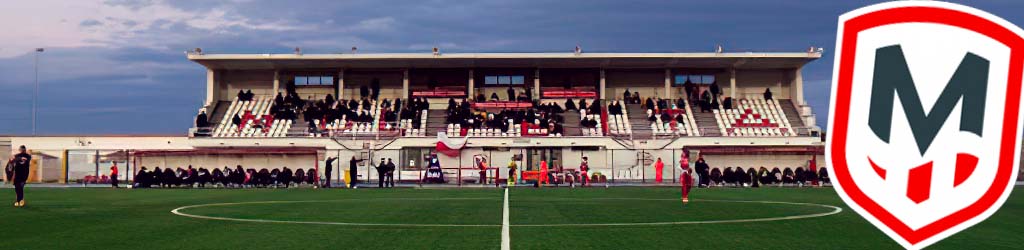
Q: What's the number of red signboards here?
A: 3